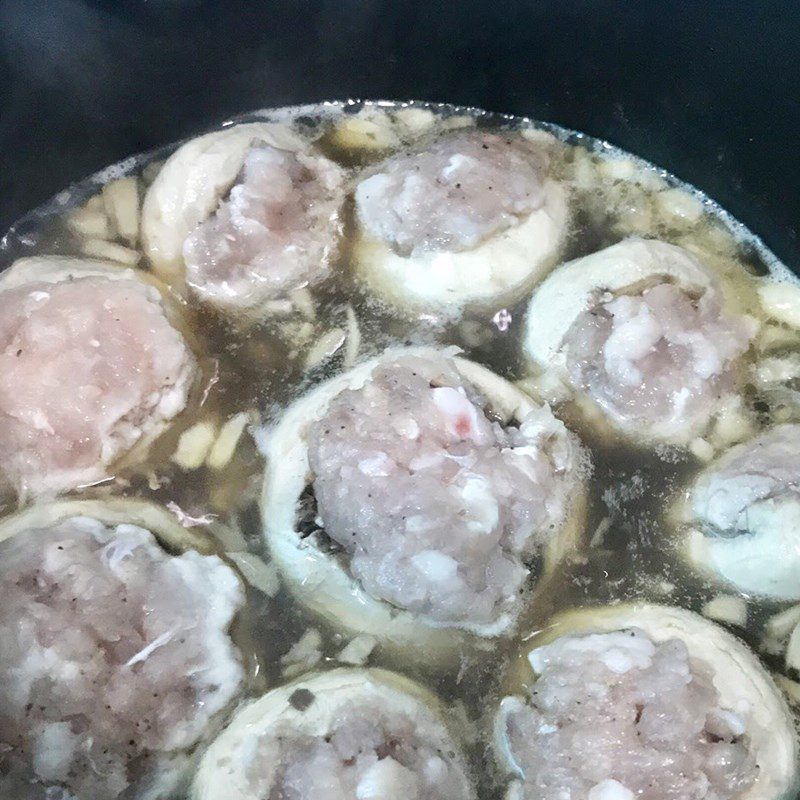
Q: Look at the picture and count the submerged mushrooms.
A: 9